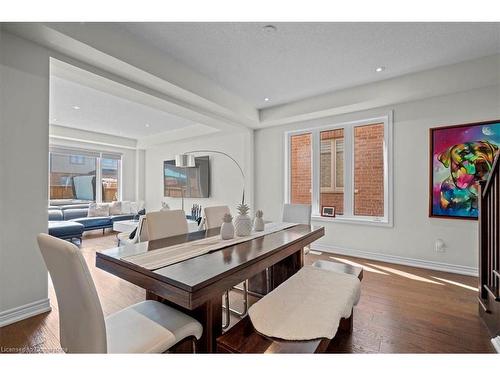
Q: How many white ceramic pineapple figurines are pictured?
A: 3